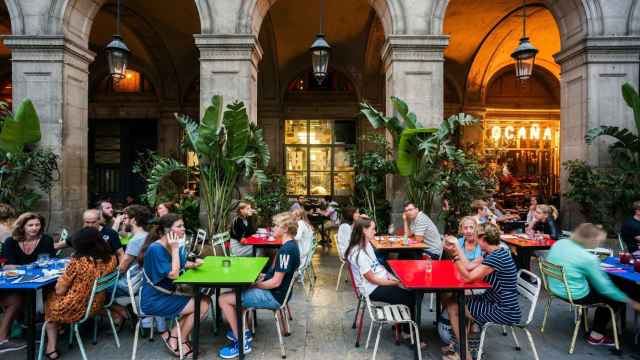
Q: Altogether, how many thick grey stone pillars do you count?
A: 4